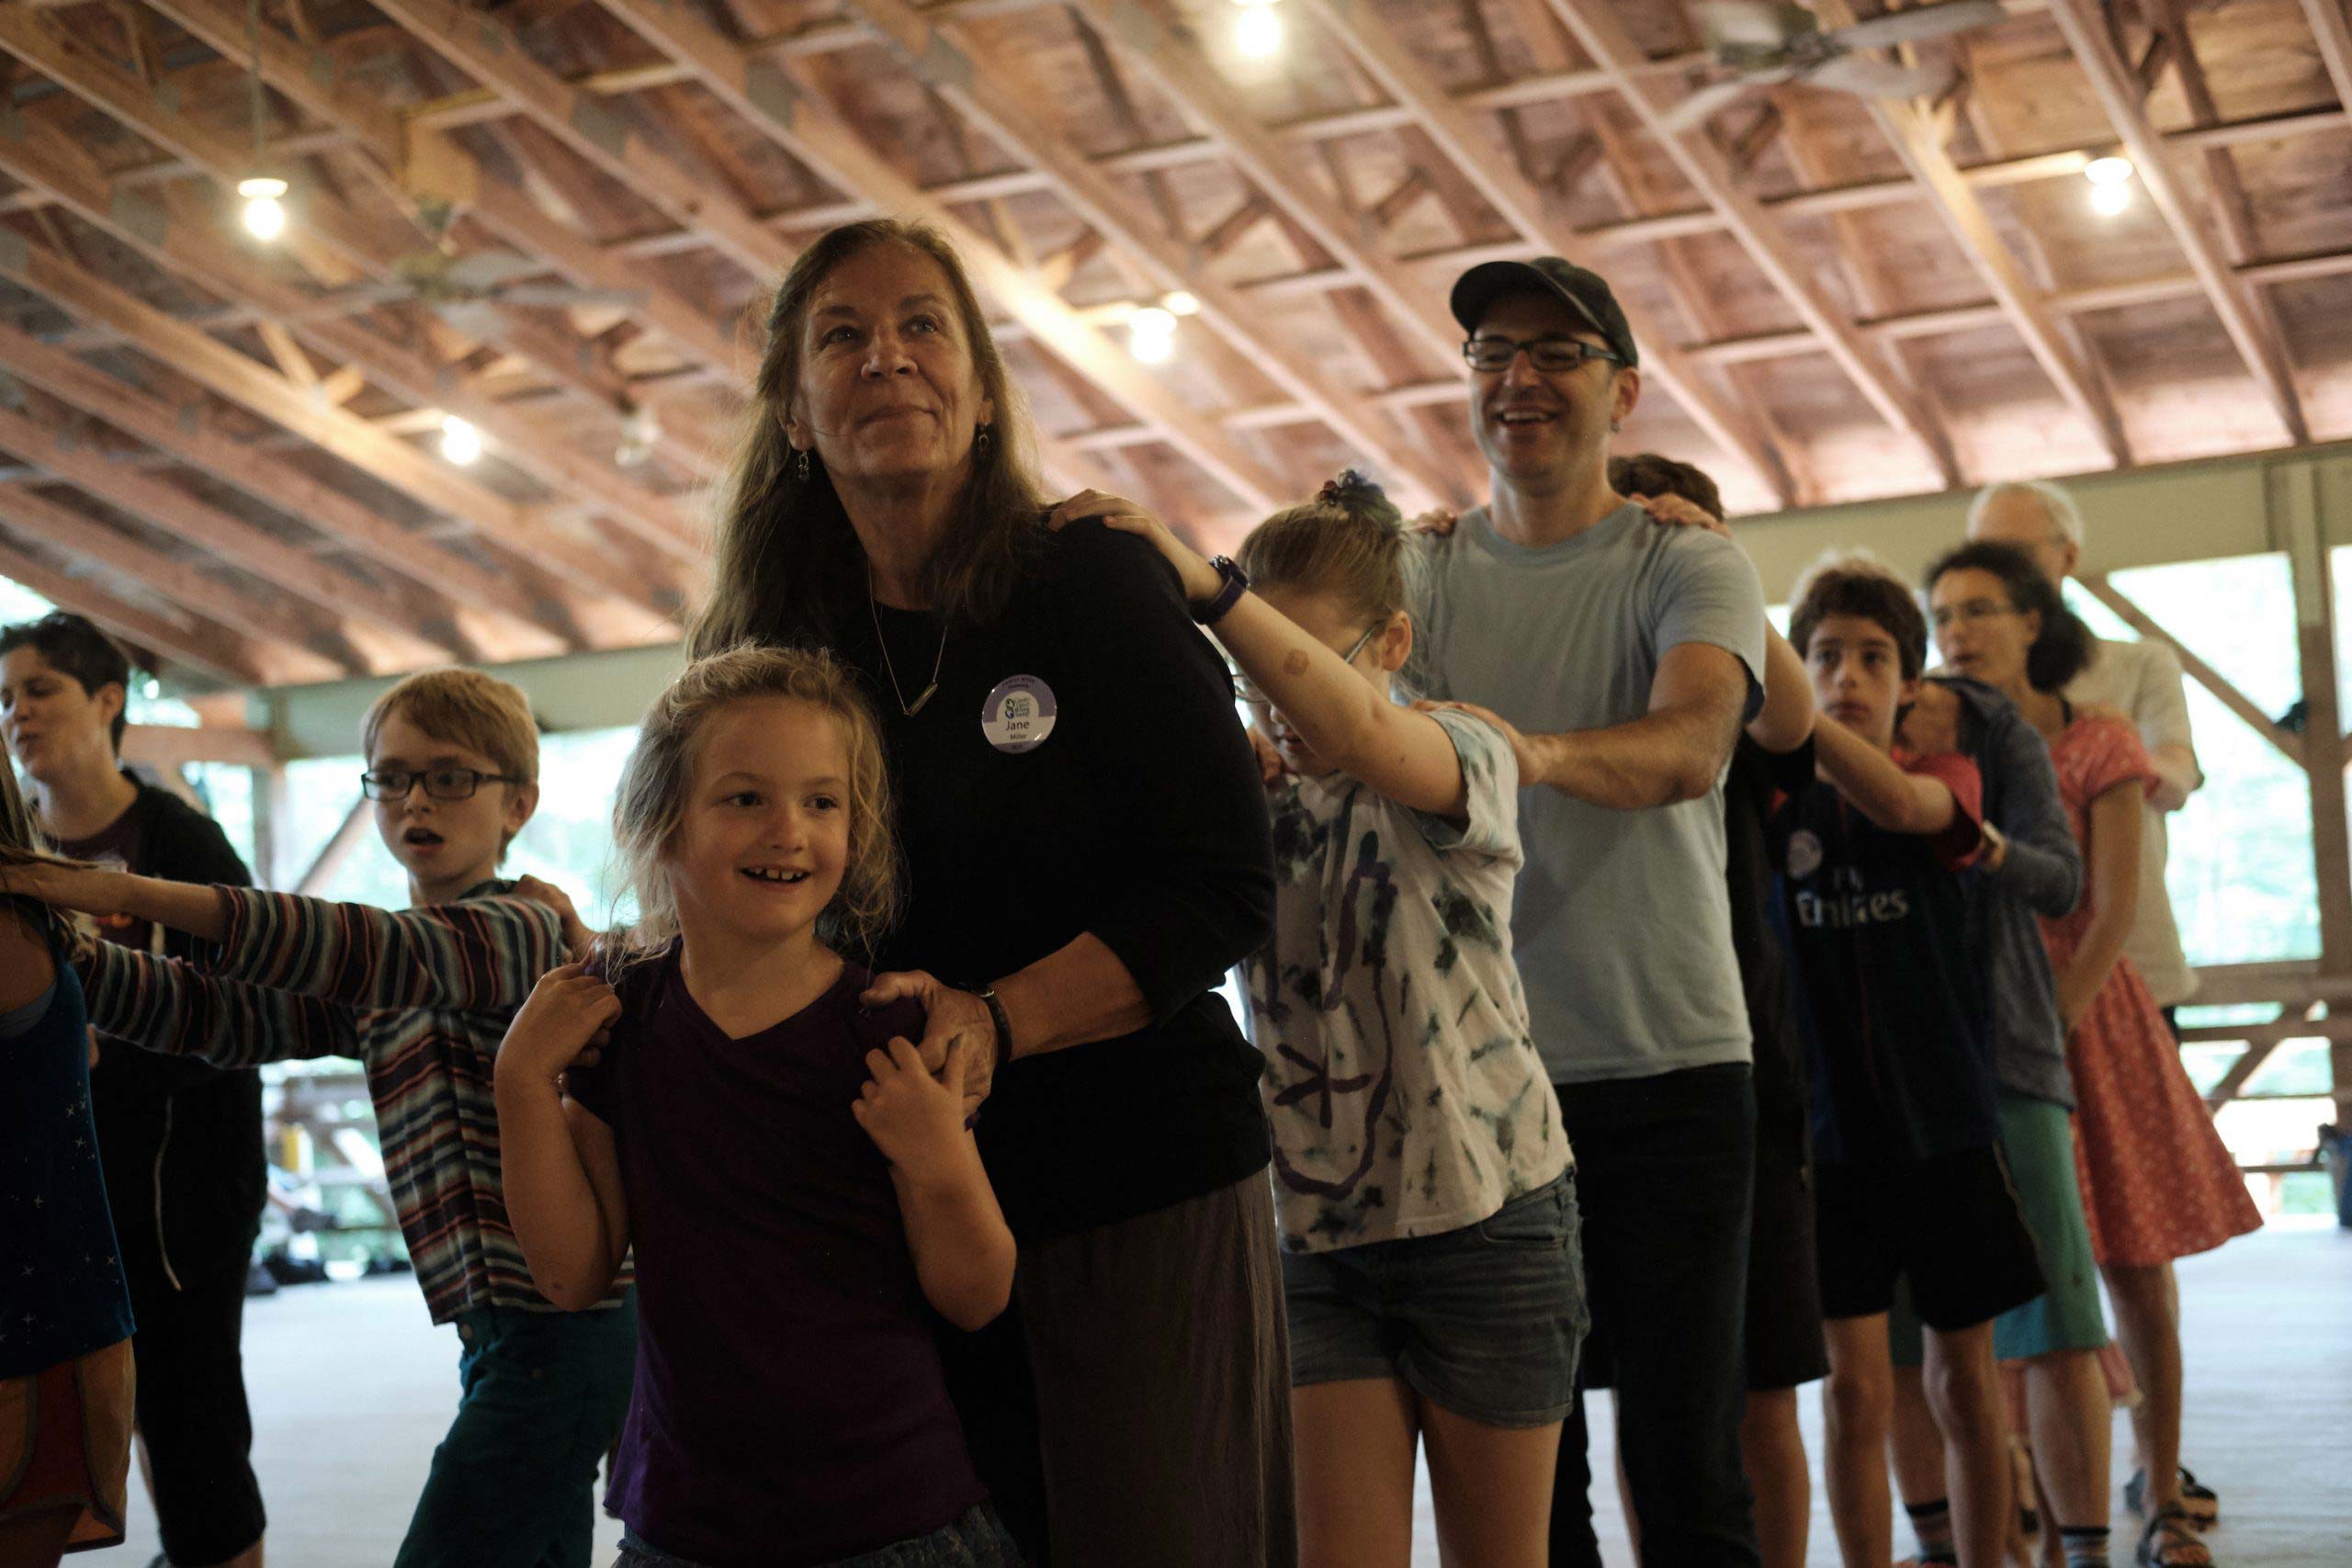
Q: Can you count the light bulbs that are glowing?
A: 5